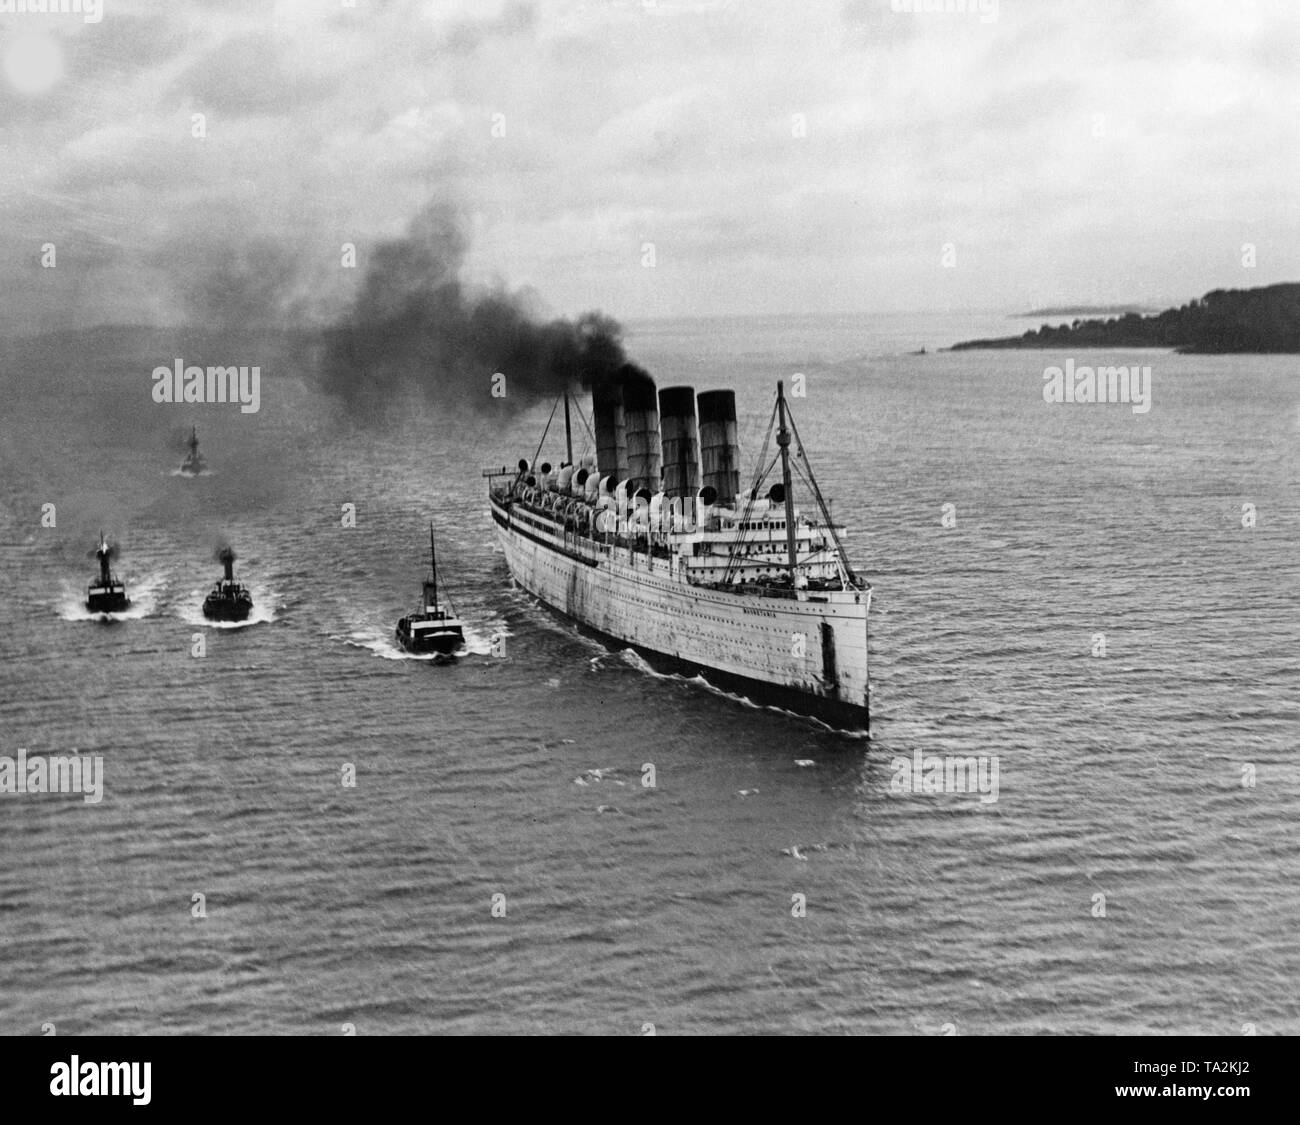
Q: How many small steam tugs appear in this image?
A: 4